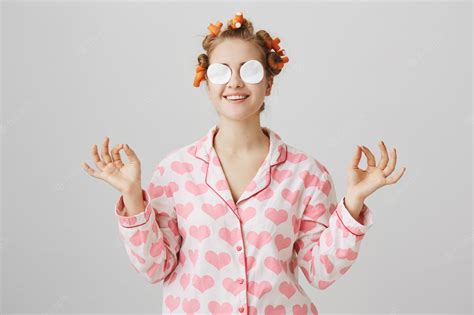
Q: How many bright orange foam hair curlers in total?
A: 5